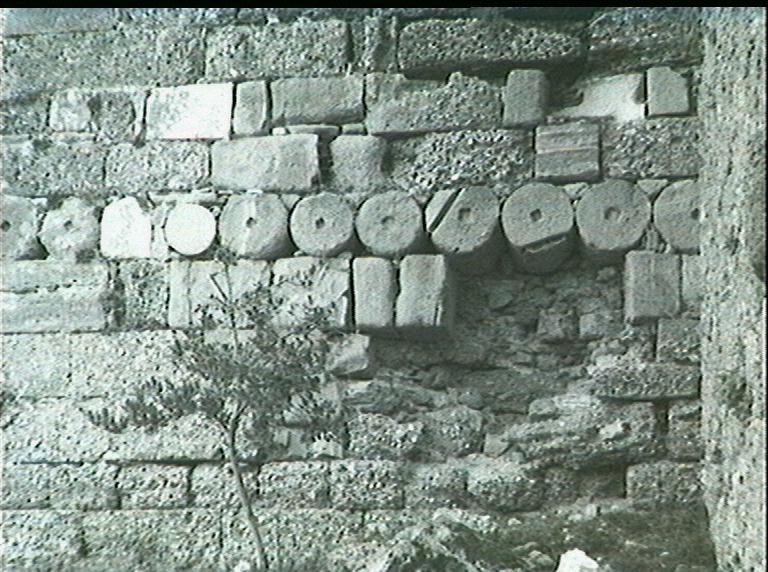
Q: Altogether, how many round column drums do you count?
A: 10